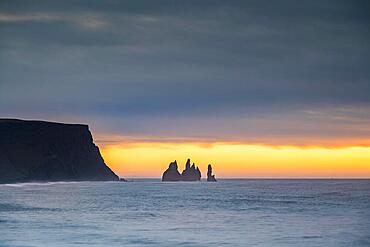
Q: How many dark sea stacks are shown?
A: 3